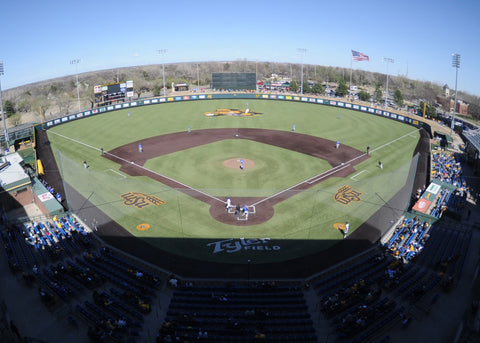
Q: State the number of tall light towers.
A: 6